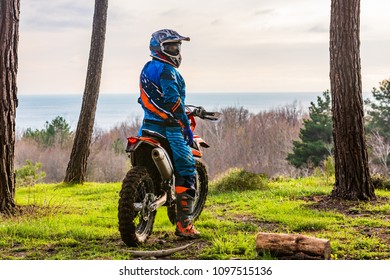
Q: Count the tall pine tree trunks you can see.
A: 3